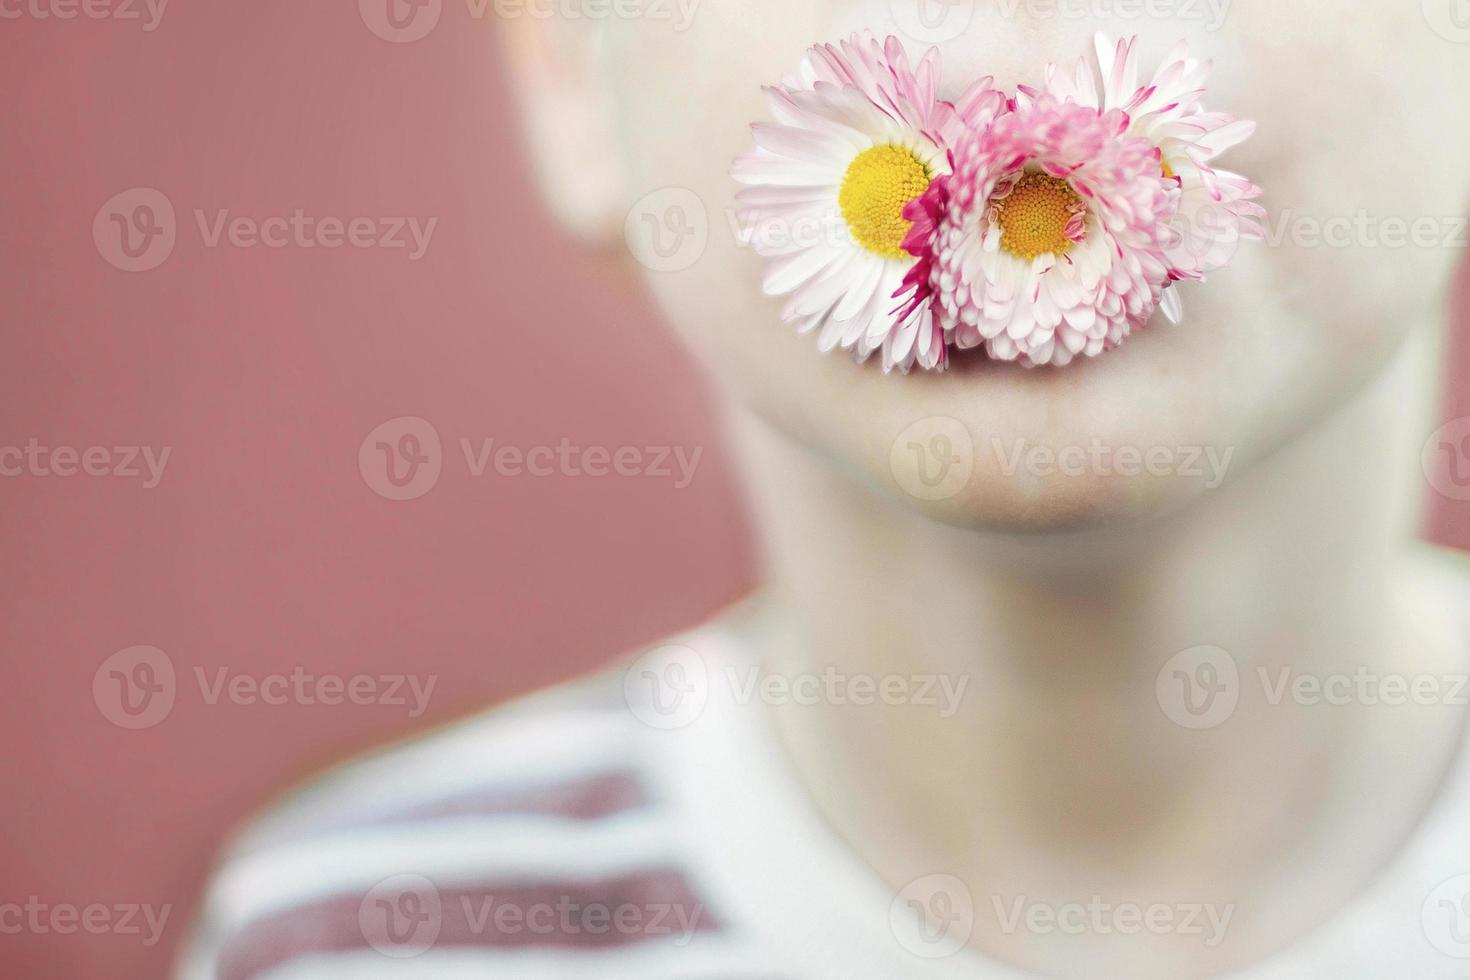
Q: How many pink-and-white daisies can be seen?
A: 3